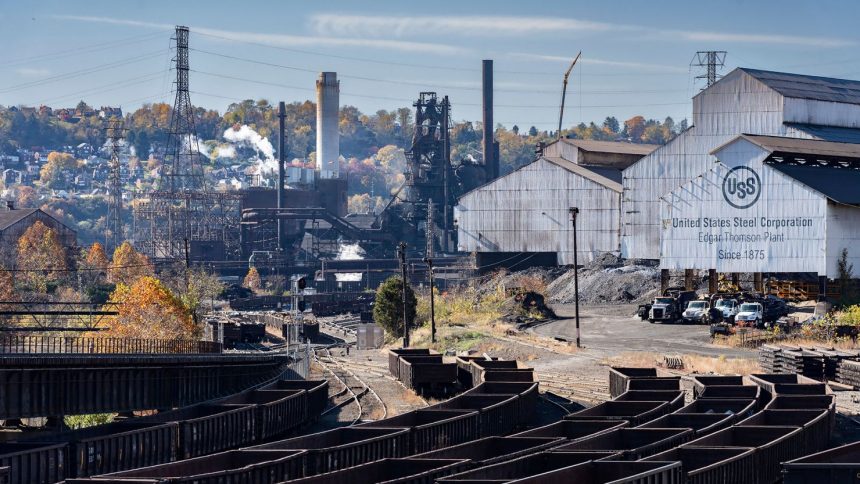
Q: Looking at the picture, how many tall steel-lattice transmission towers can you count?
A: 3